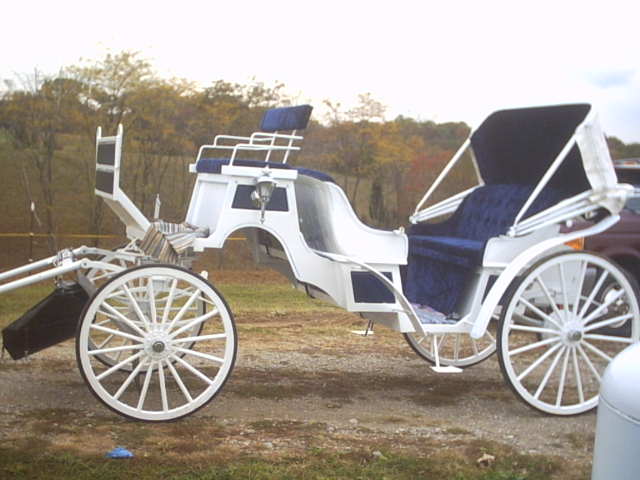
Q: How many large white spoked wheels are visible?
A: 4